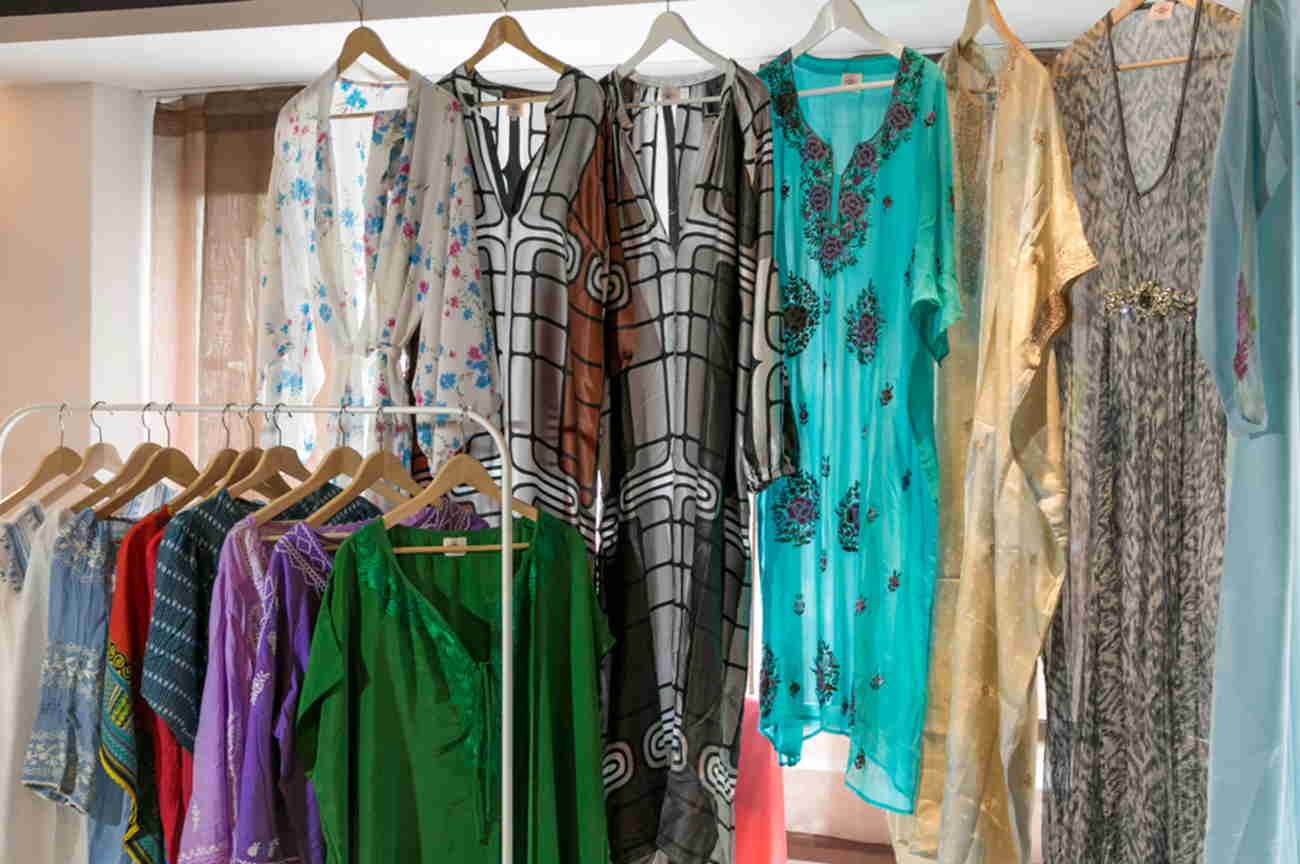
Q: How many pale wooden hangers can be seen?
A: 14